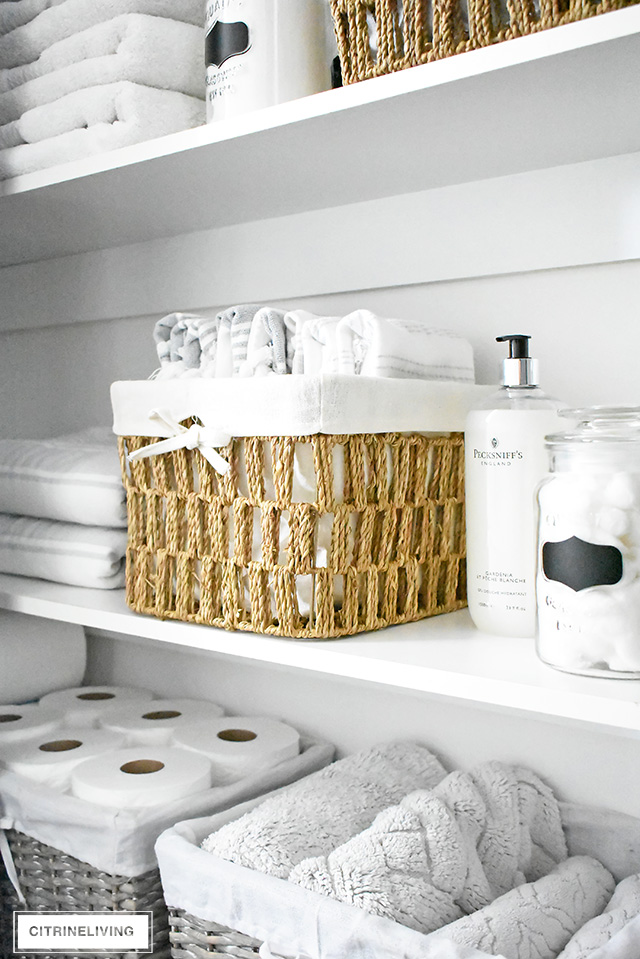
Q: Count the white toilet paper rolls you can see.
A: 6